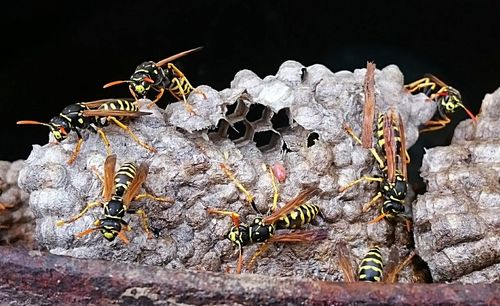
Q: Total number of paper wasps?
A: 7